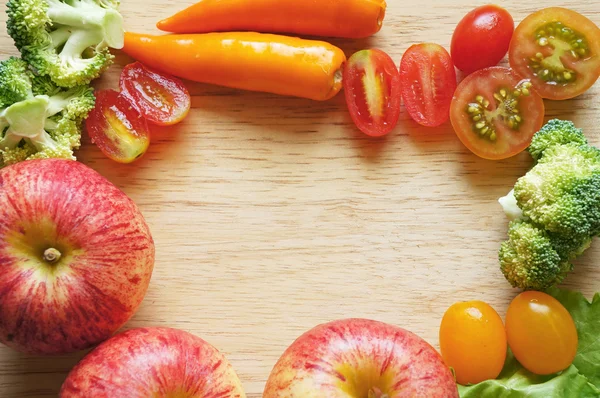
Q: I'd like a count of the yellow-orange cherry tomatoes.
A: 2